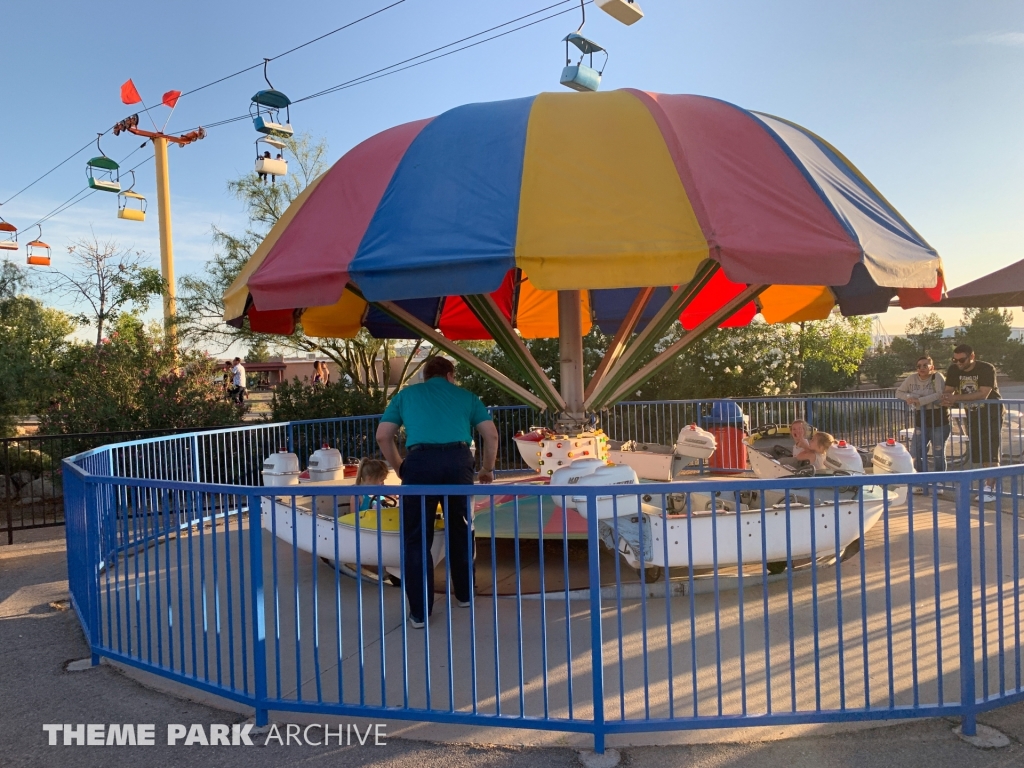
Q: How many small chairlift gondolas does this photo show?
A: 8